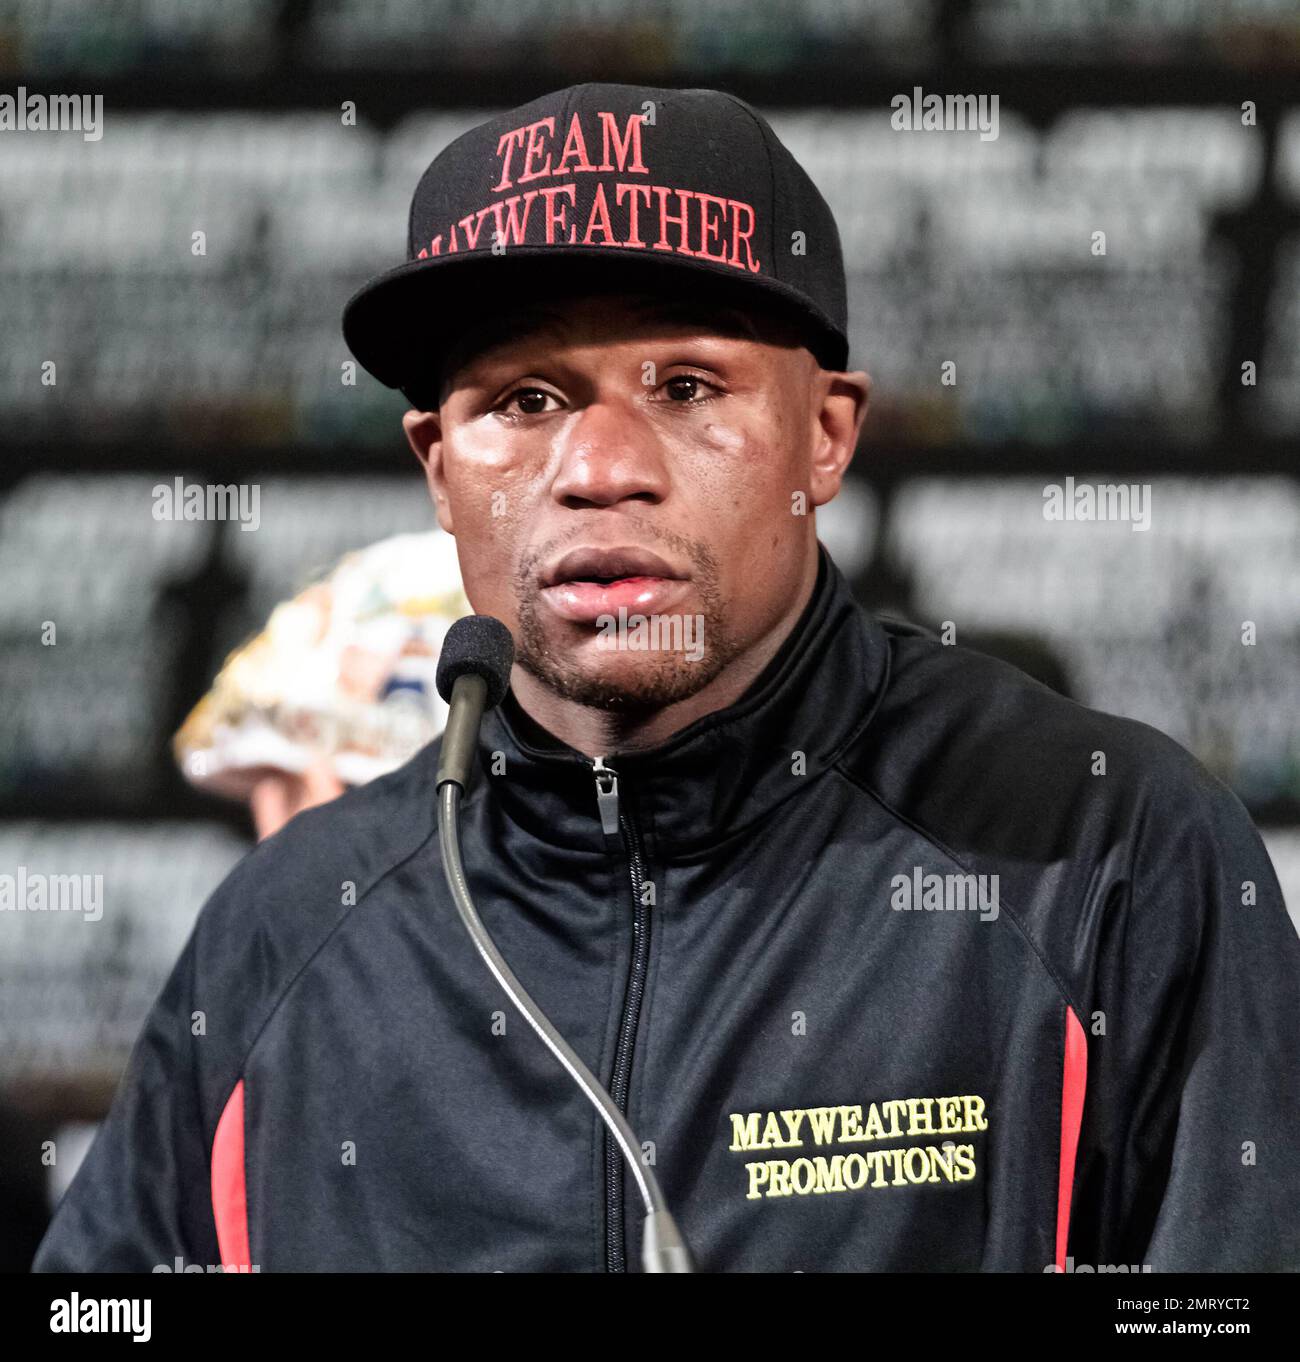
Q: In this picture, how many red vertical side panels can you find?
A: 2